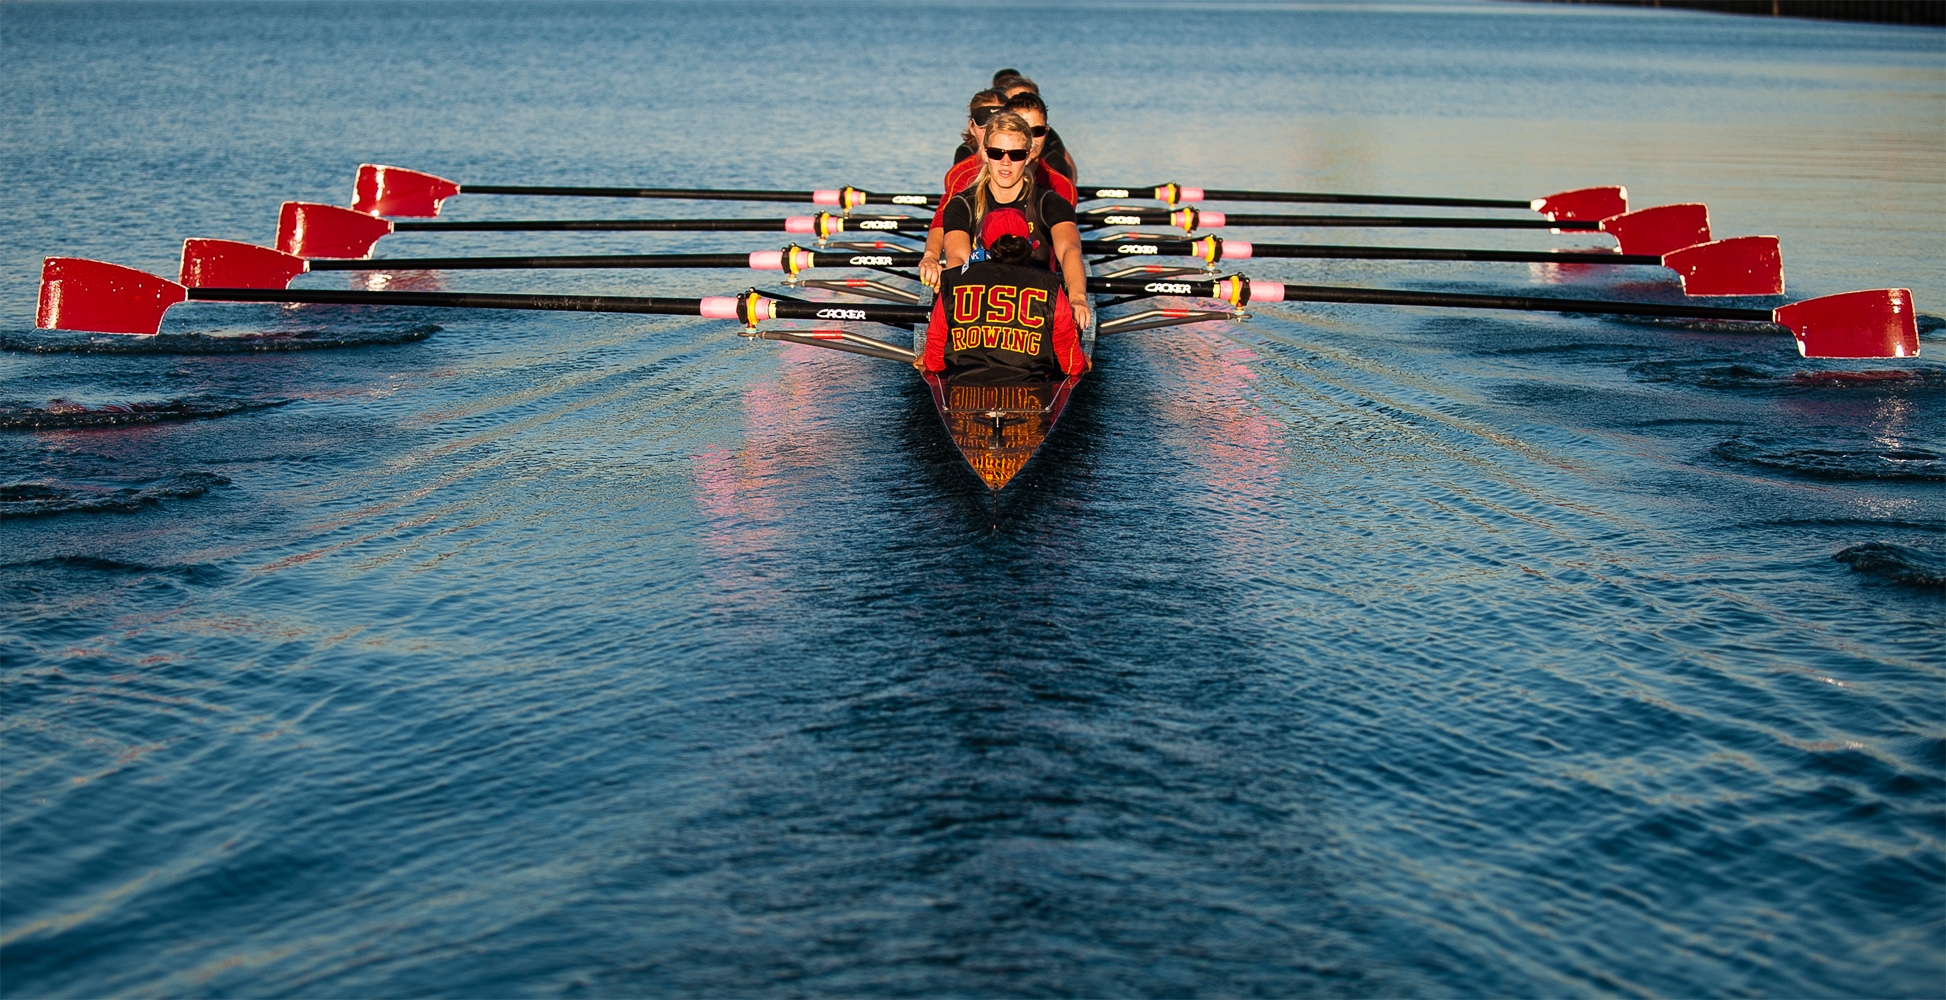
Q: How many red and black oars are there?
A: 8